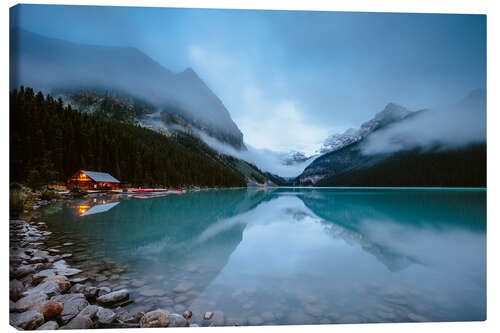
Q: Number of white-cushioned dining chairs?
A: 0